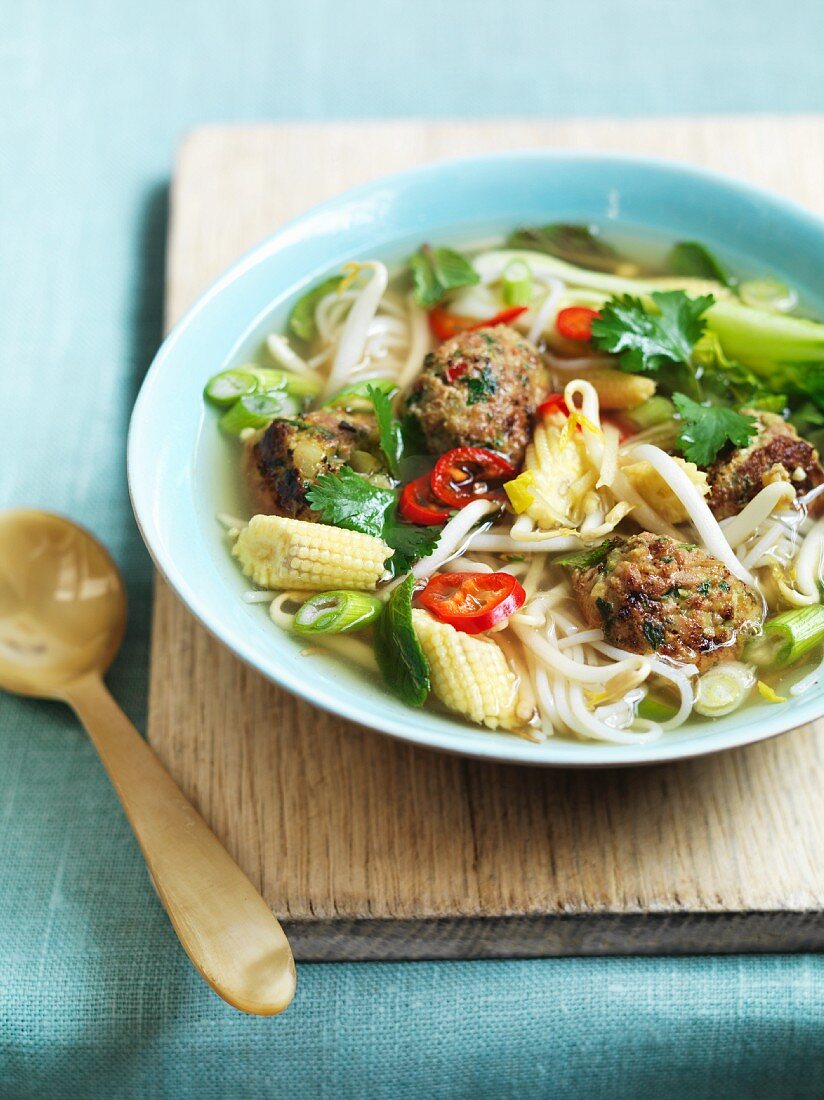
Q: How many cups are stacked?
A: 0